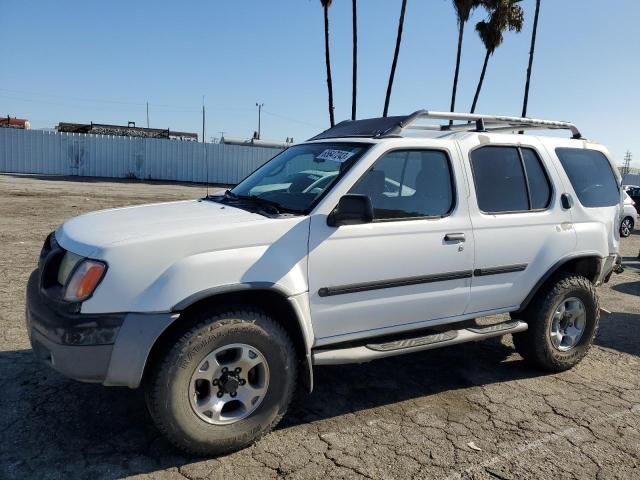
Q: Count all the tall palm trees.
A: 6